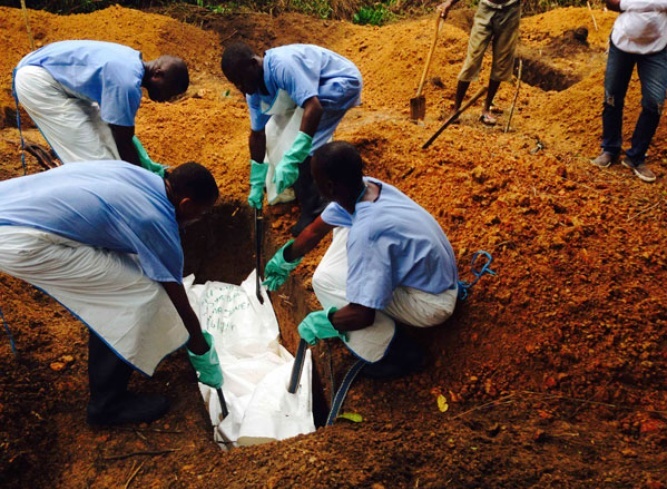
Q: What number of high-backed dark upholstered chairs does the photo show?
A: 0